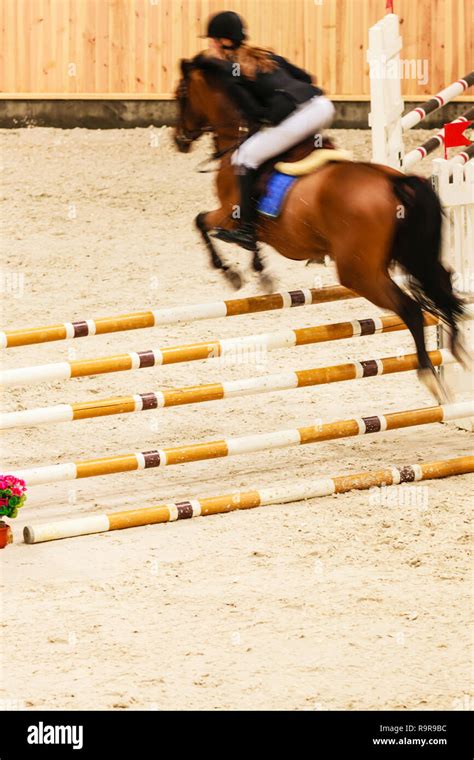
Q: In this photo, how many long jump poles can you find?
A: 5